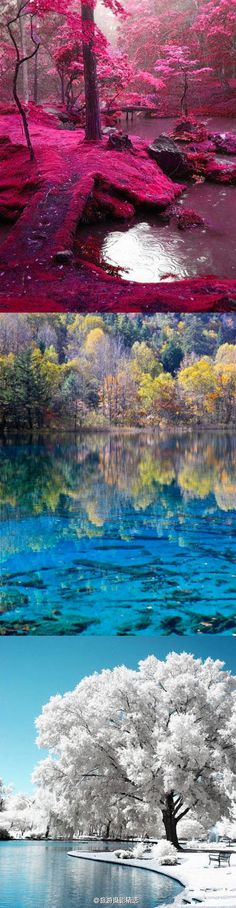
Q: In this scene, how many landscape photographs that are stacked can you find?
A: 3